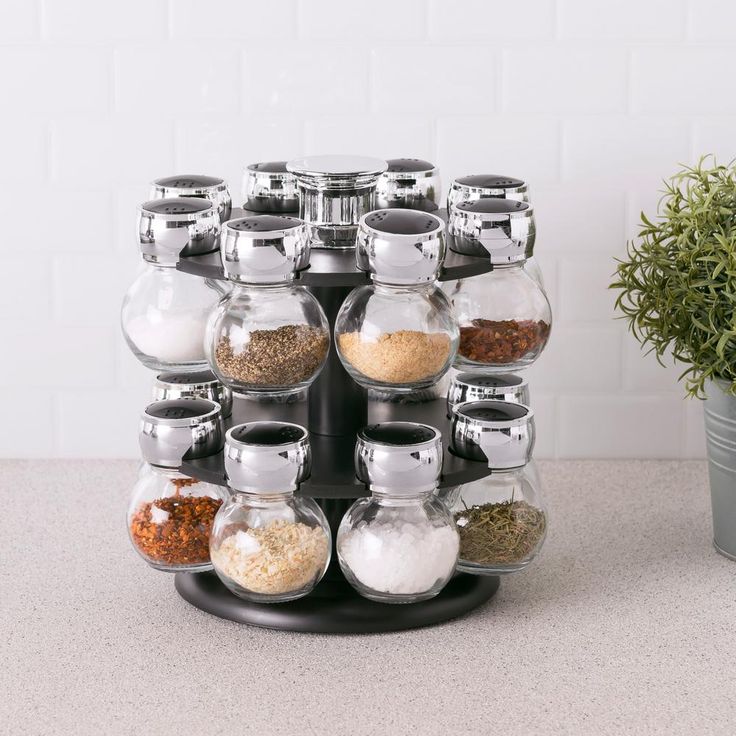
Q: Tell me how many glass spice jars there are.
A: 14